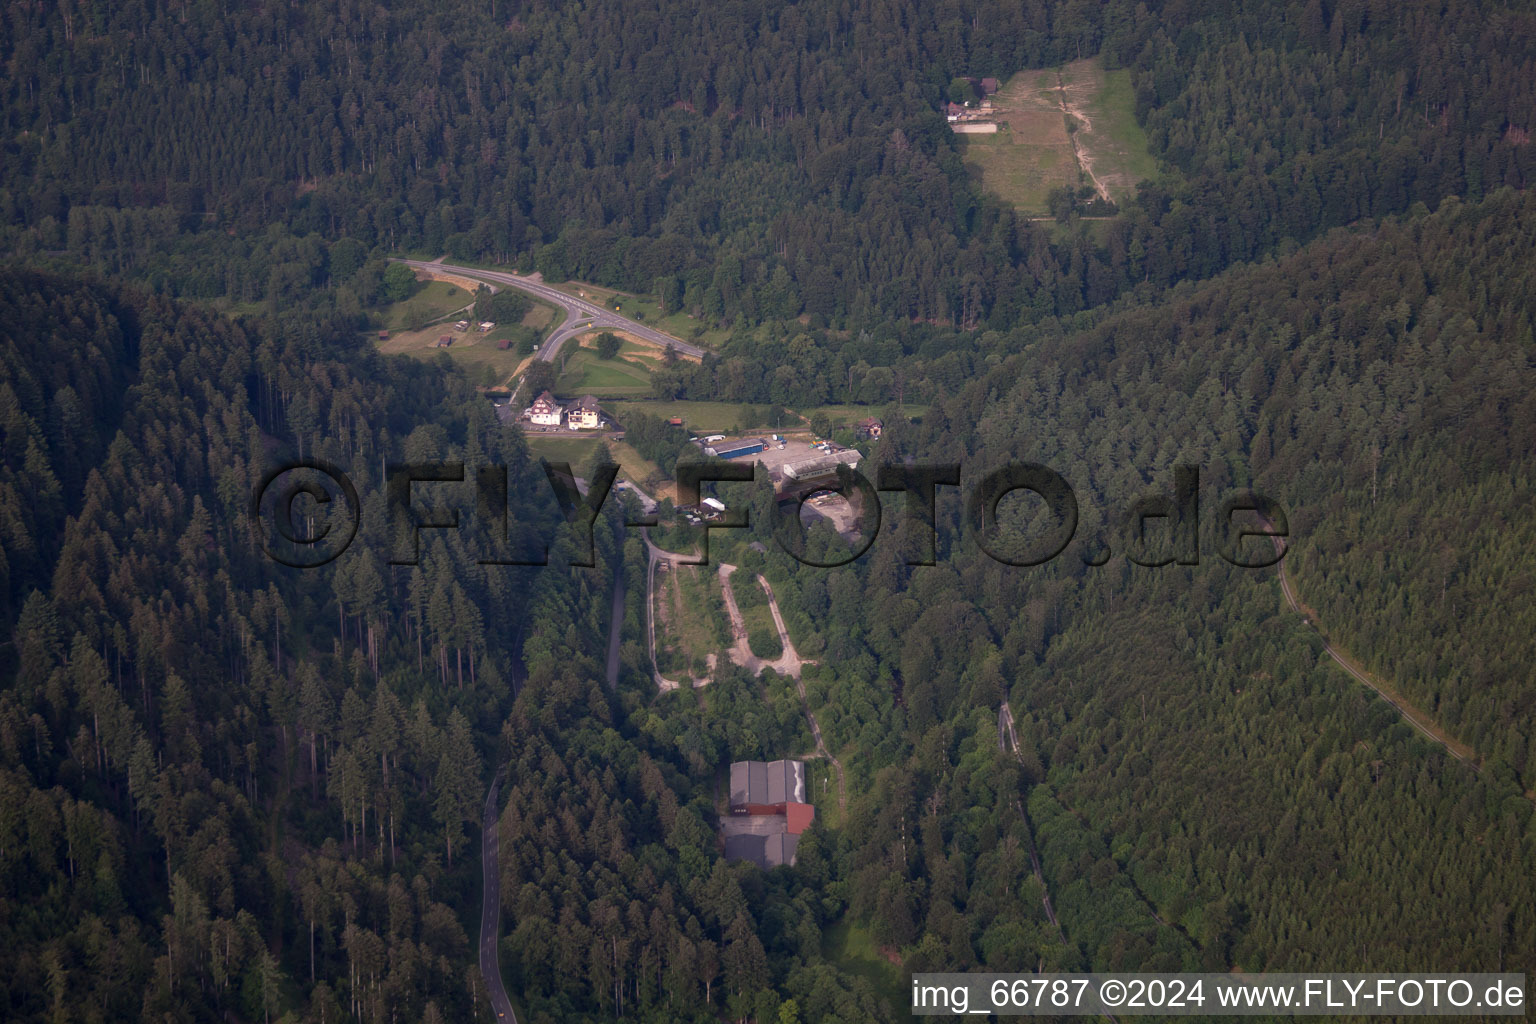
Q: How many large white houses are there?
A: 2